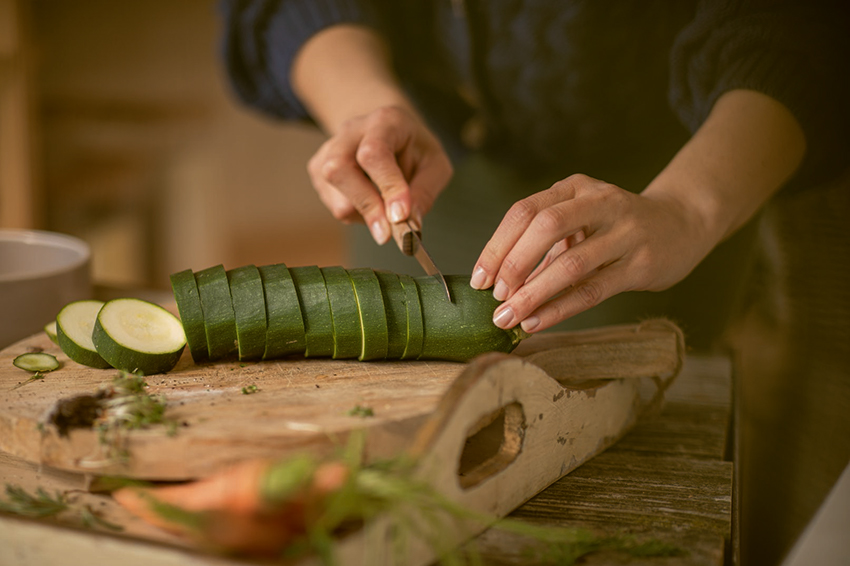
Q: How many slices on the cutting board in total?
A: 13